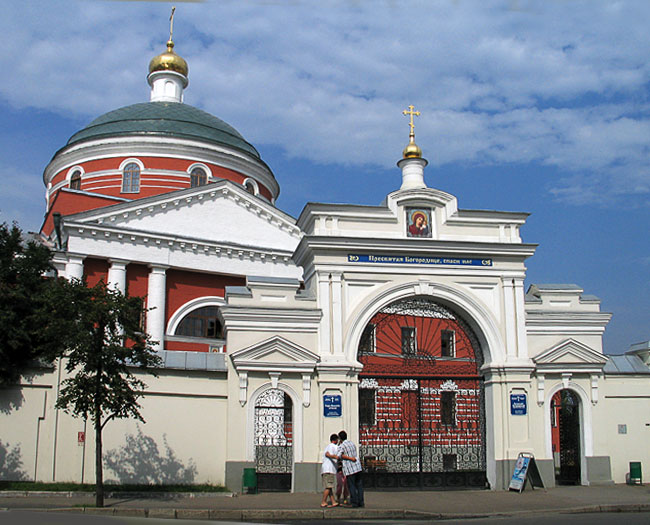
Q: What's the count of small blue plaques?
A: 2